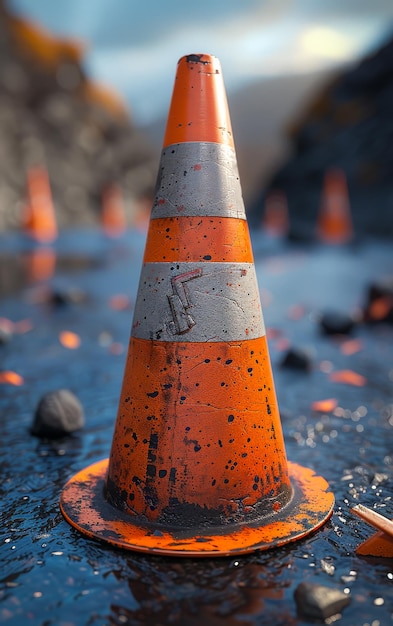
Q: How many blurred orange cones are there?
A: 5